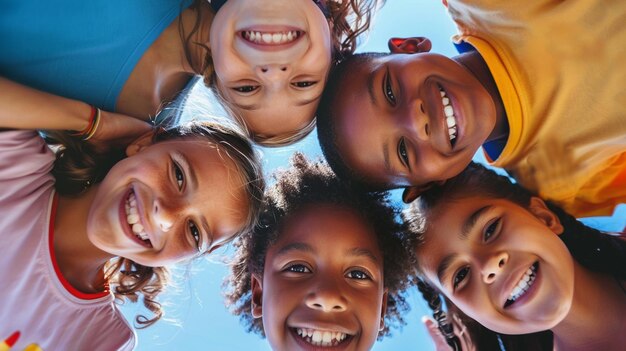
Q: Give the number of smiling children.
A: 5